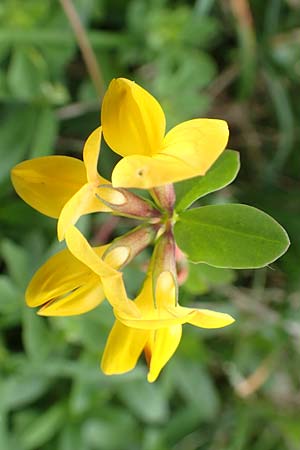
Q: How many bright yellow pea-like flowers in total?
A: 4